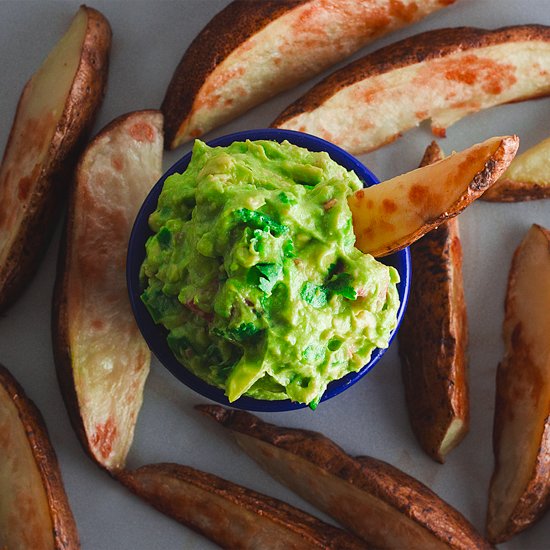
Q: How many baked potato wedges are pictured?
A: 11